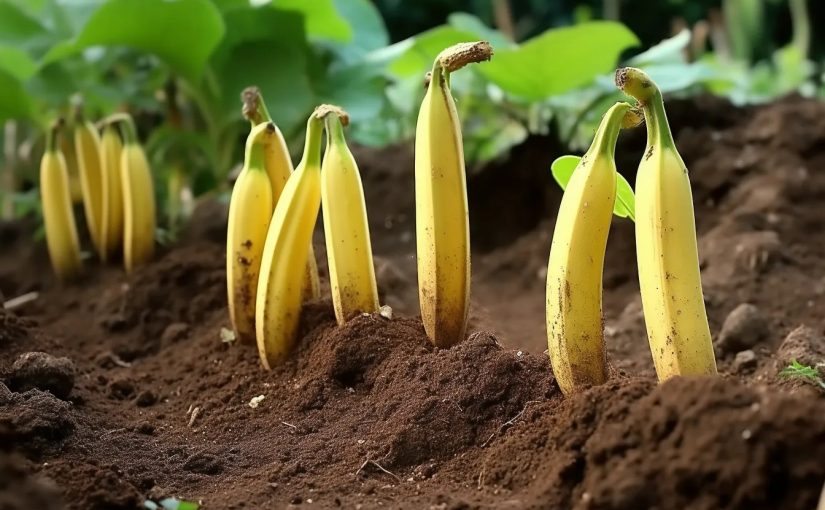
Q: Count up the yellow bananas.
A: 11